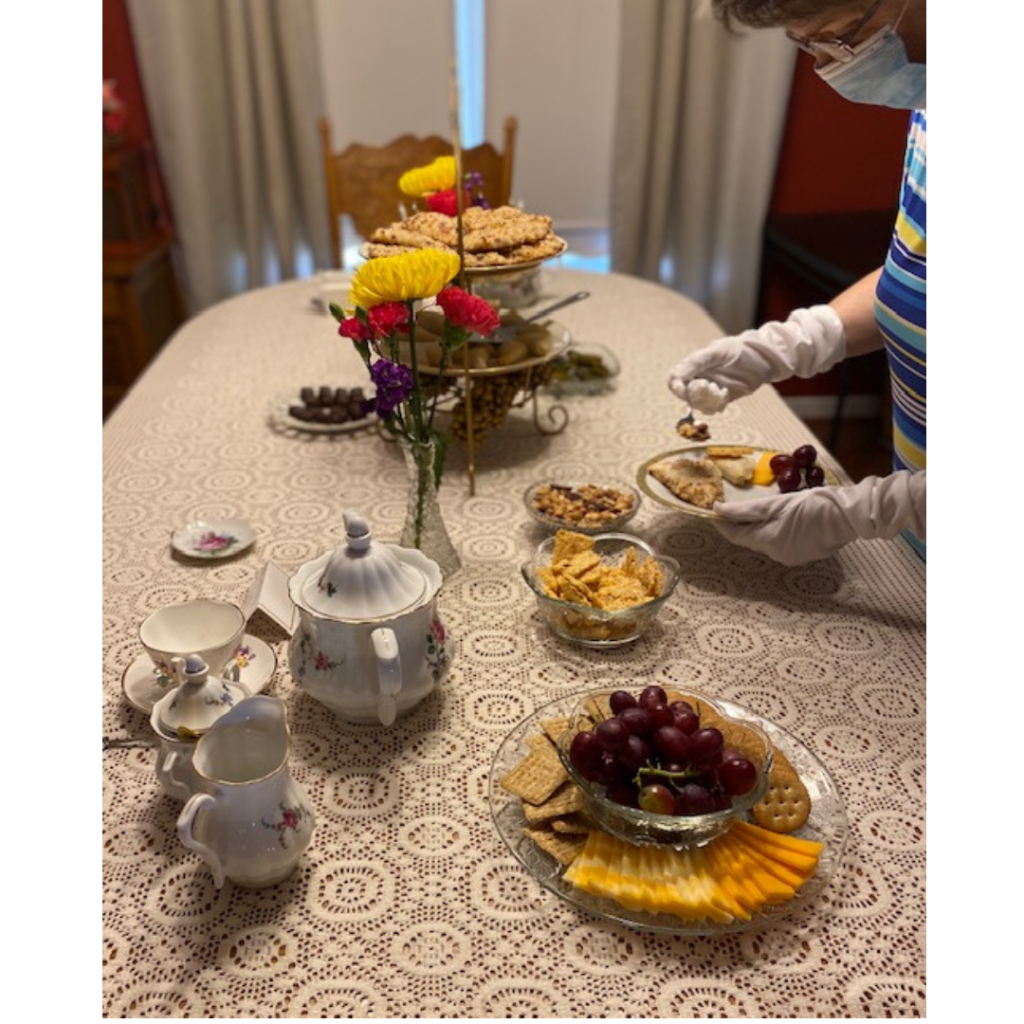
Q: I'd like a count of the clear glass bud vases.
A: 1